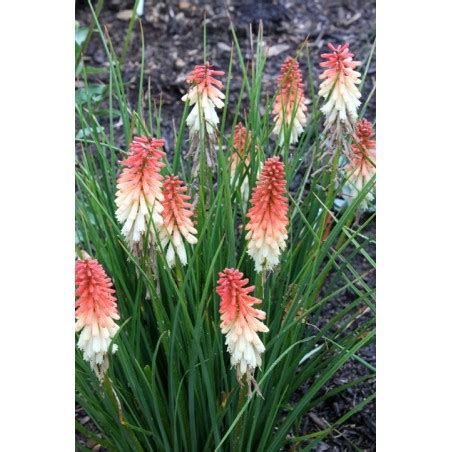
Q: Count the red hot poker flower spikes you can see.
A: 10